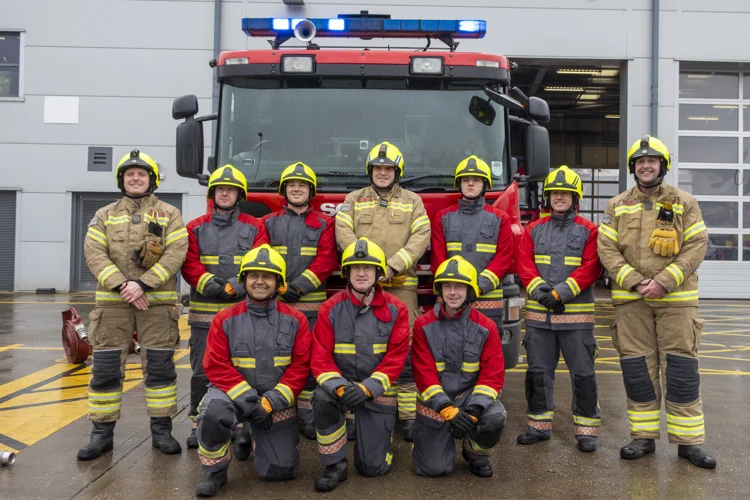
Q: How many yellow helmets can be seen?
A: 10